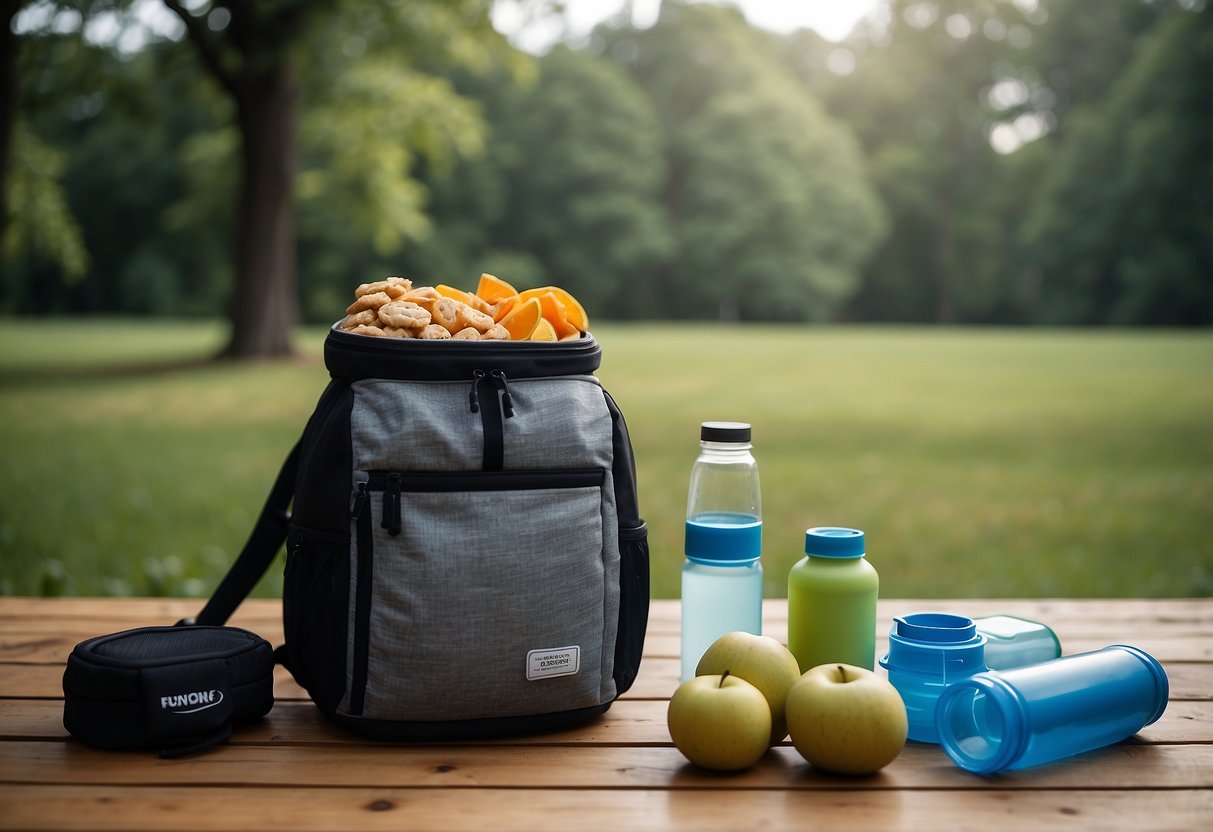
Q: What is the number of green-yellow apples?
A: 3